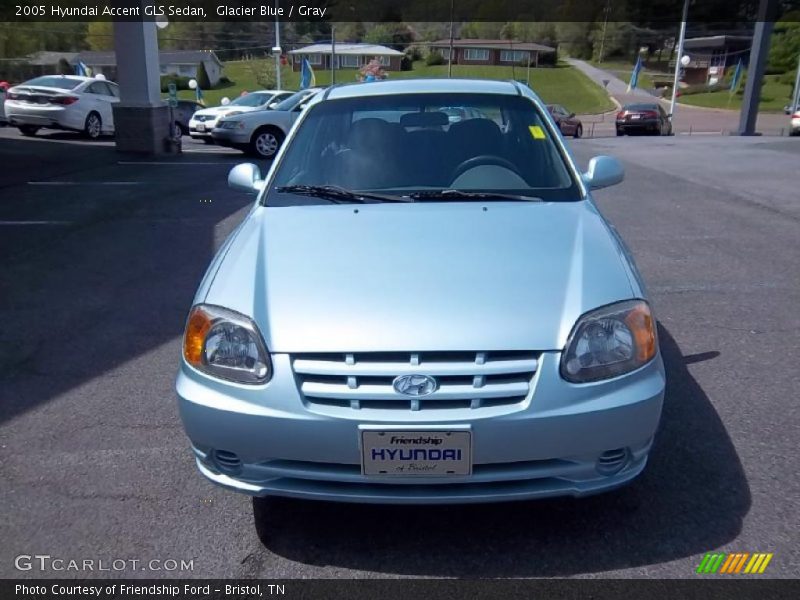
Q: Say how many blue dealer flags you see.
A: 5